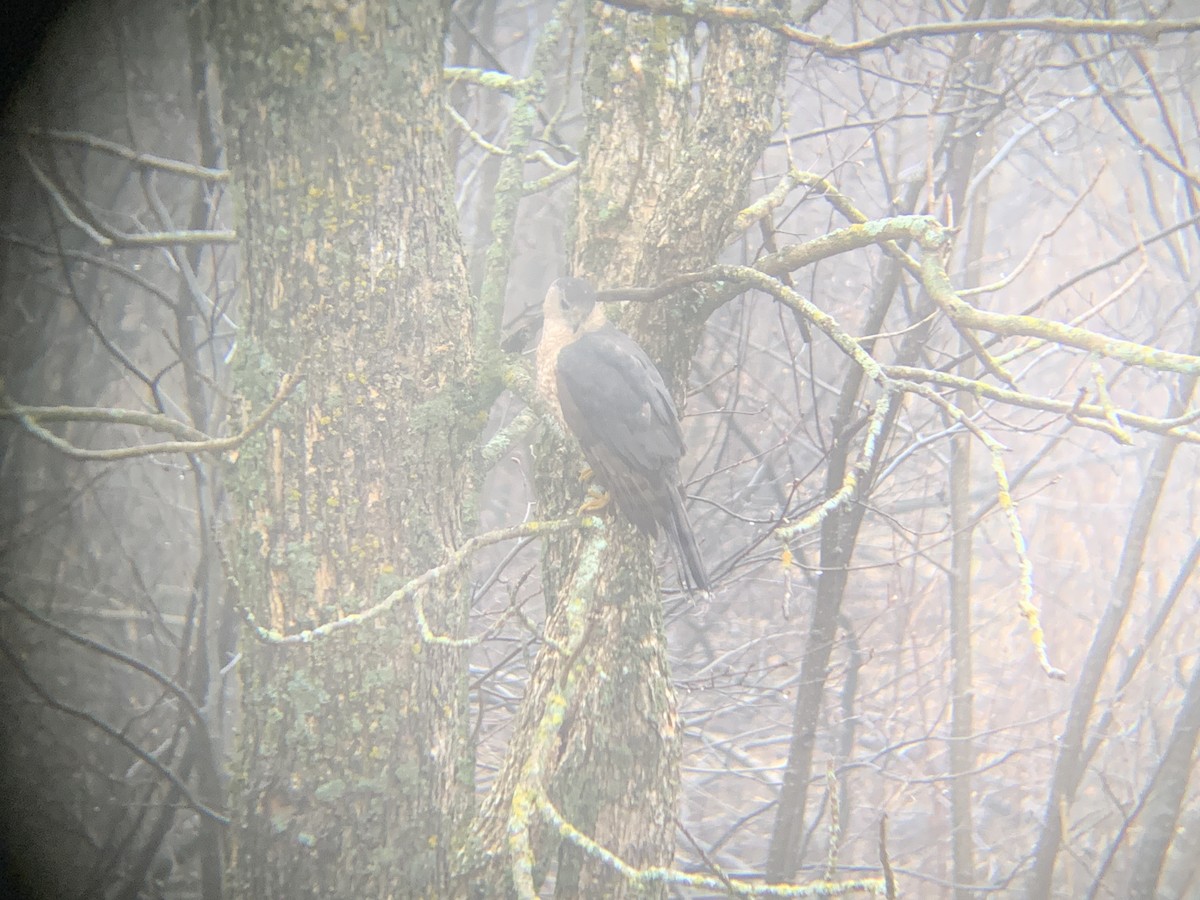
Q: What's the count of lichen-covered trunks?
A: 2